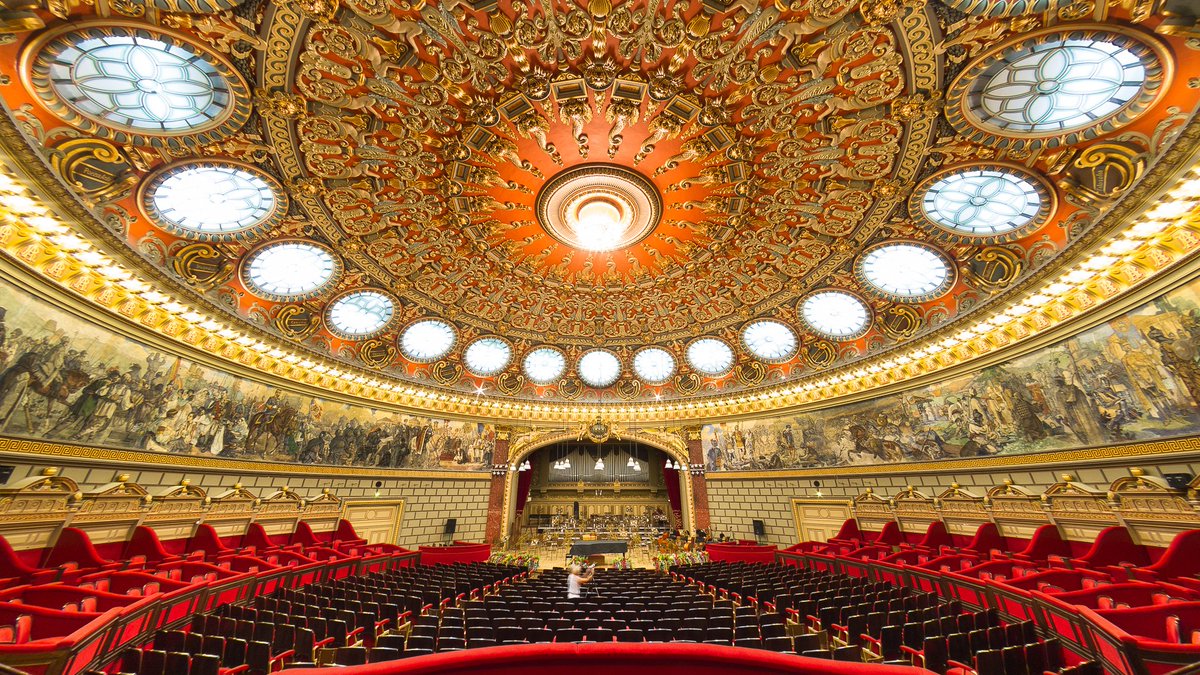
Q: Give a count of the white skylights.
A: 15